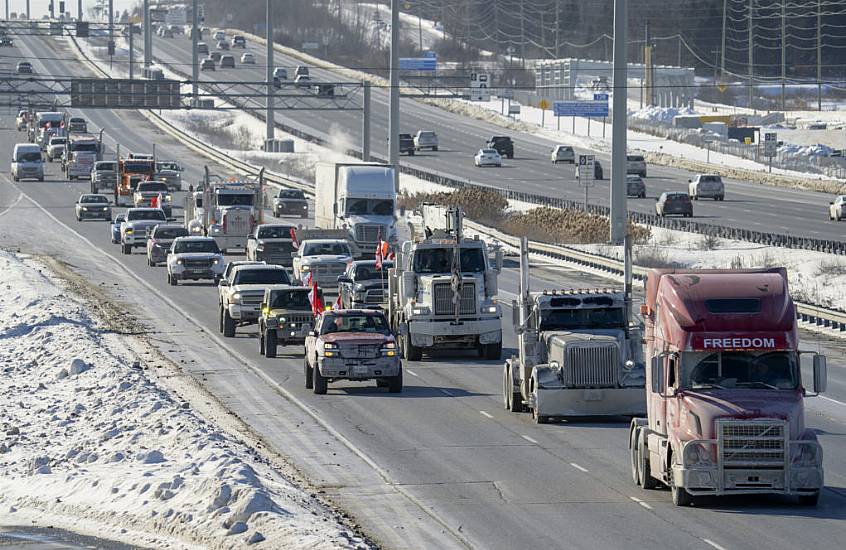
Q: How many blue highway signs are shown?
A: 2